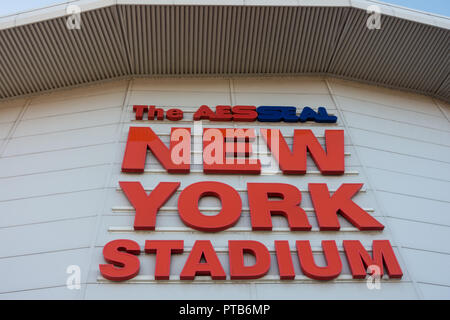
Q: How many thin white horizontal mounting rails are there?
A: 10